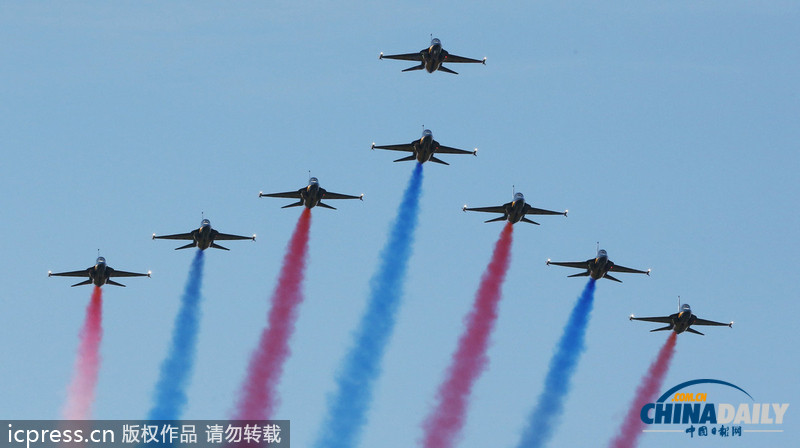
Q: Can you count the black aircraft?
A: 8